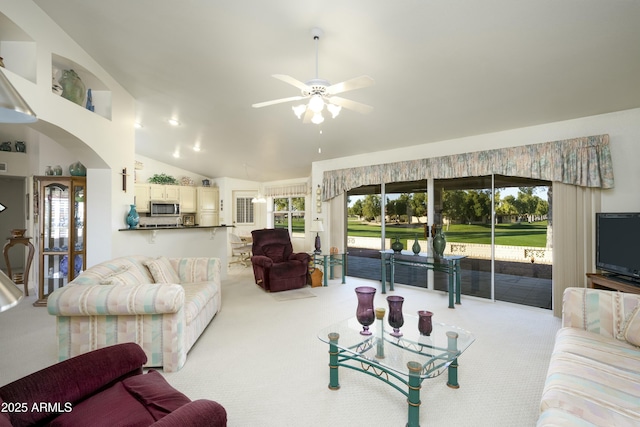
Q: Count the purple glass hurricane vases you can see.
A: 3